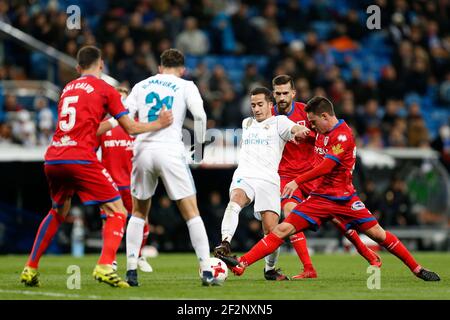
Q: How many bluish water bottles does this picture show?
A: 1